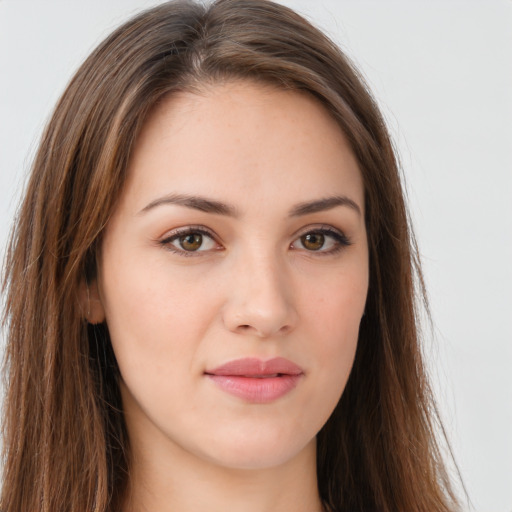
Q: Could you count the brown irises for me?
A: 2